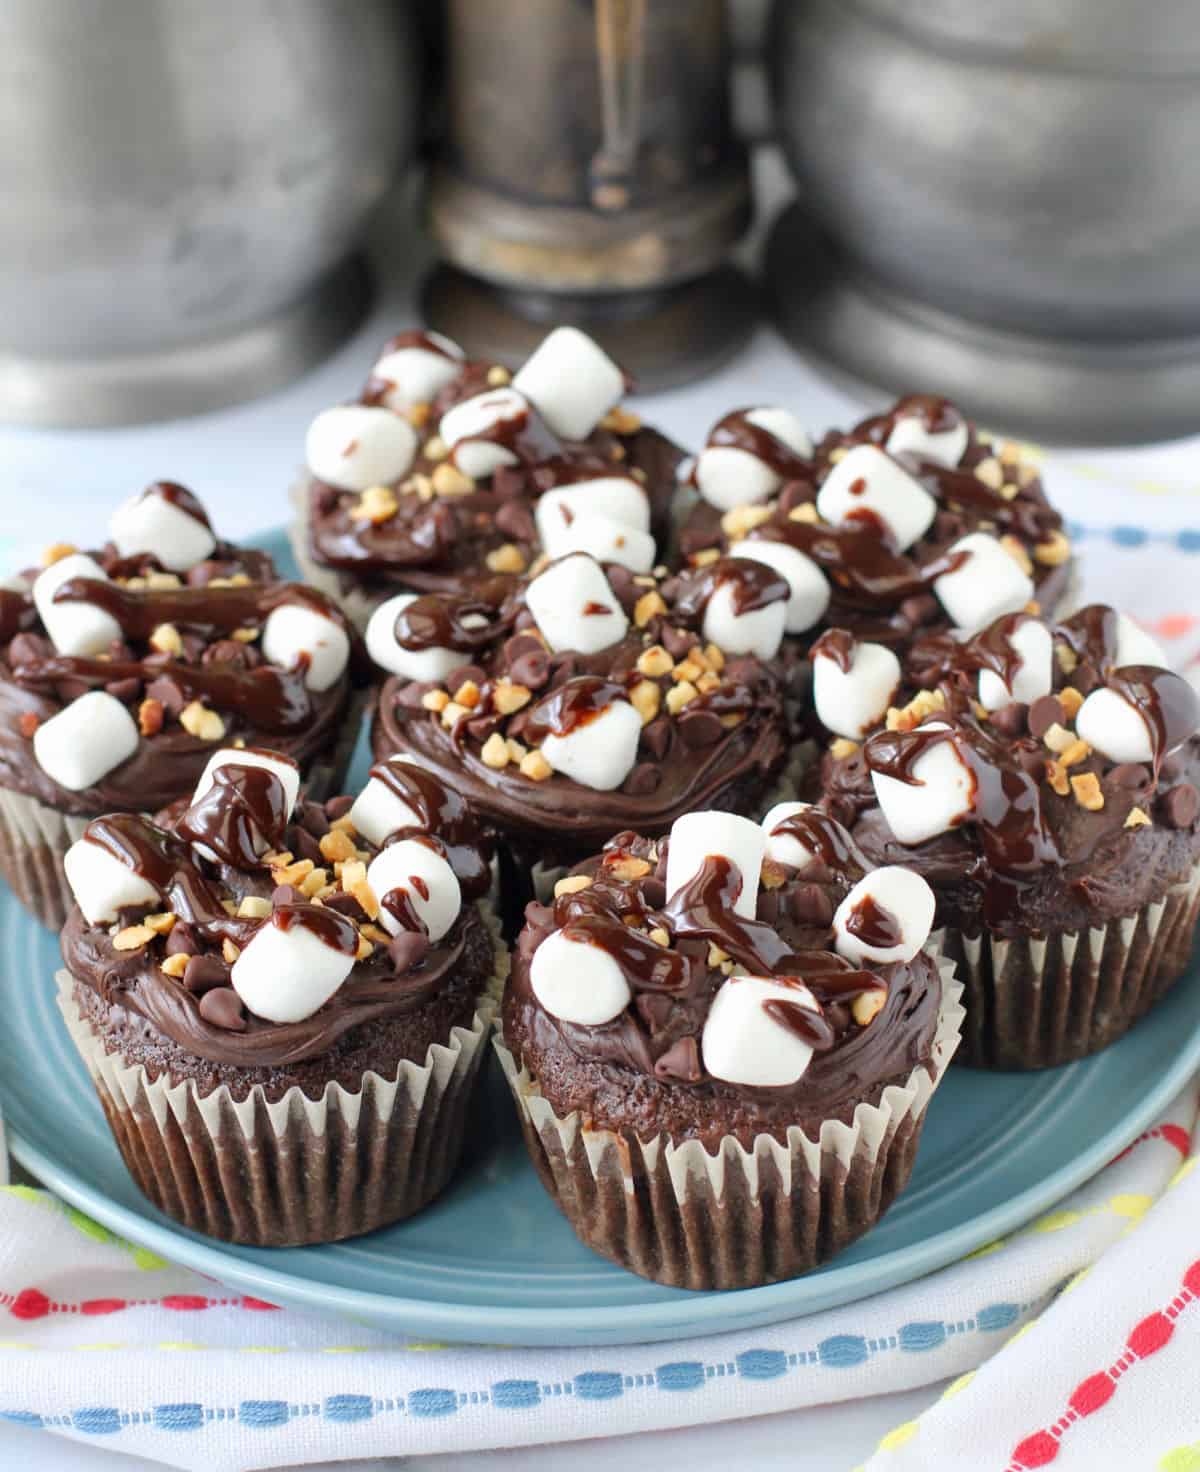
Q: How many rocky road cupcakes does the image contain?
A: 7